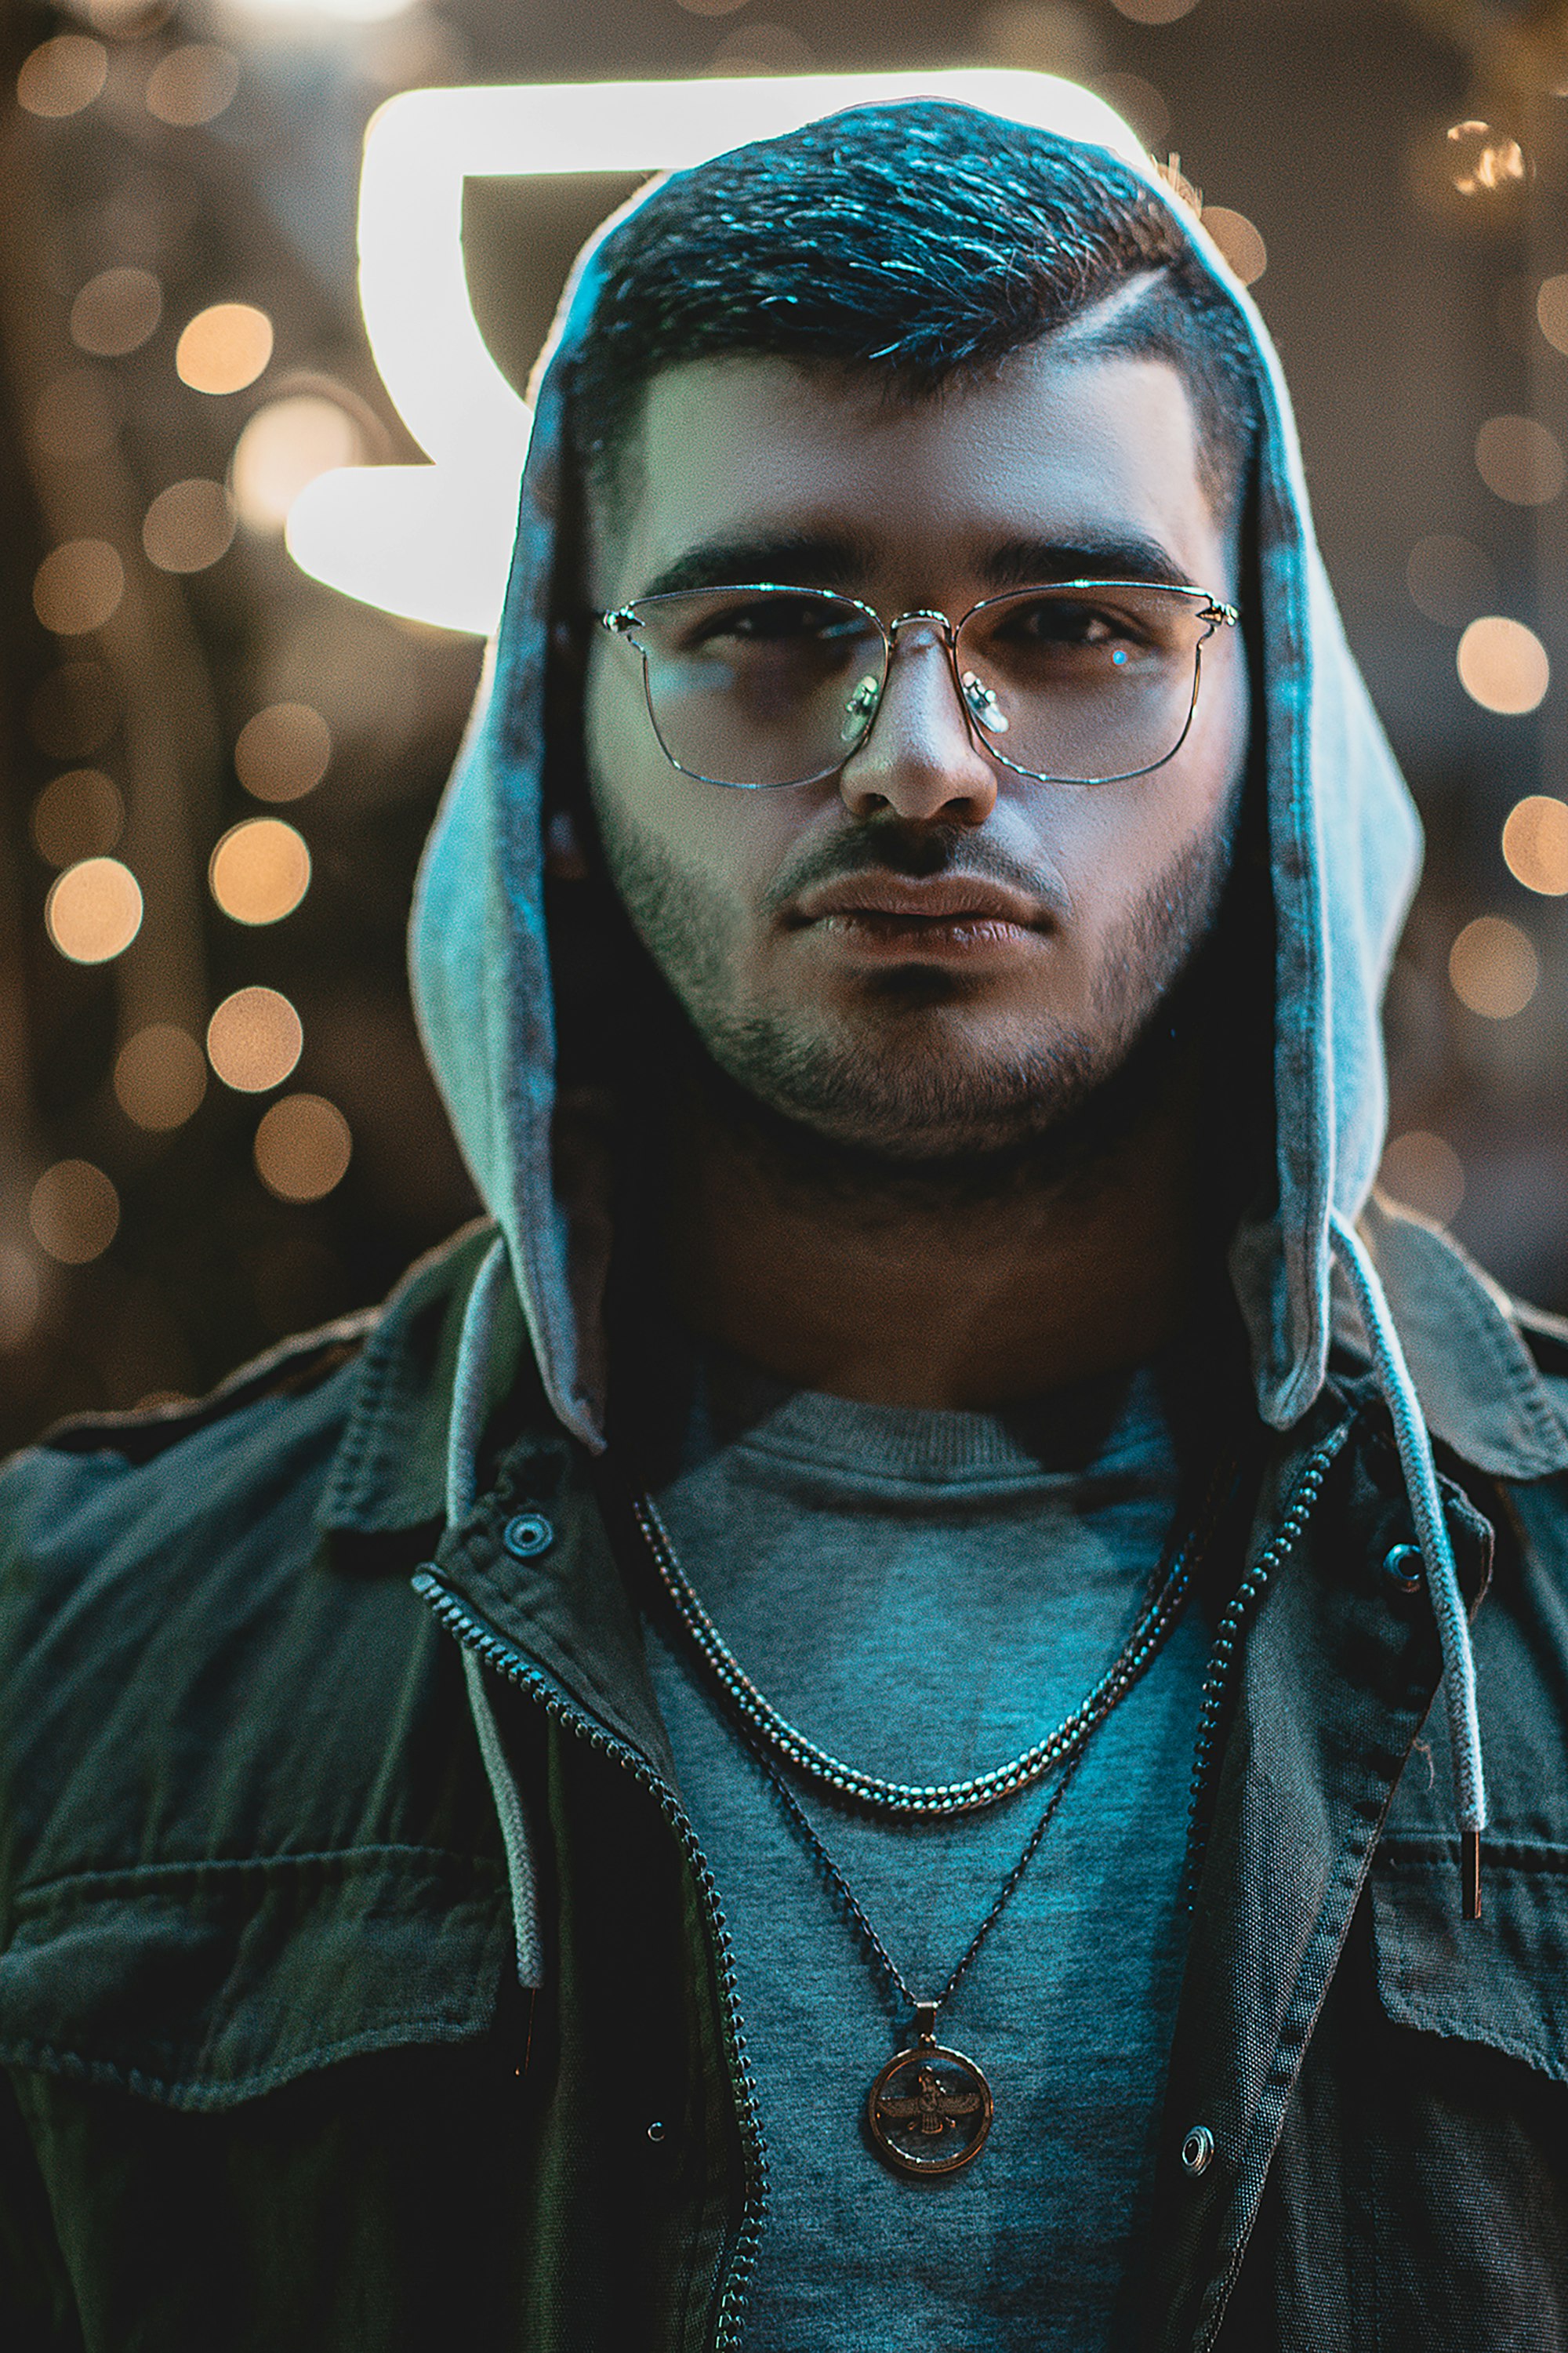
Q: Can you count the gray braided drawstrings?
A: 2